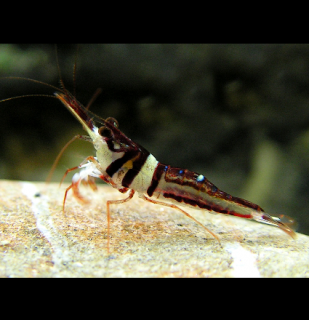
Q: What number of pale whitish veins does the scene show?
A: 2